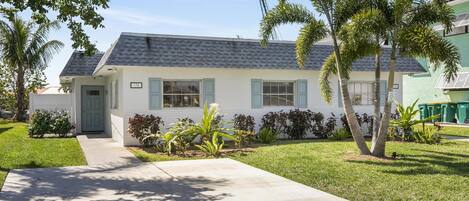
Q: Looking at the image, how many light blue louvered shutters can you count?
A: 6